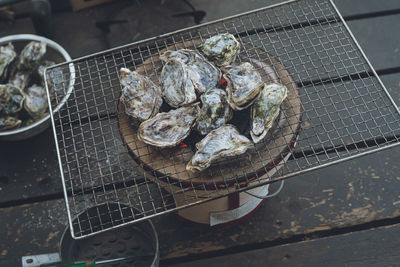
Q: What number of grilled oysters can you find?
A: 9